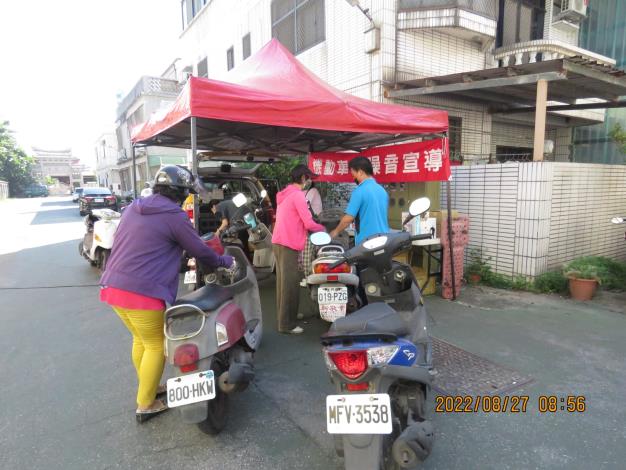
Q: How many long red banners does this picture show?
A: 1